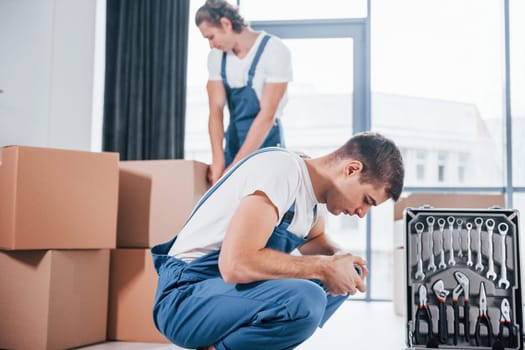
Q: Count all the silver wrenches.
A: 9